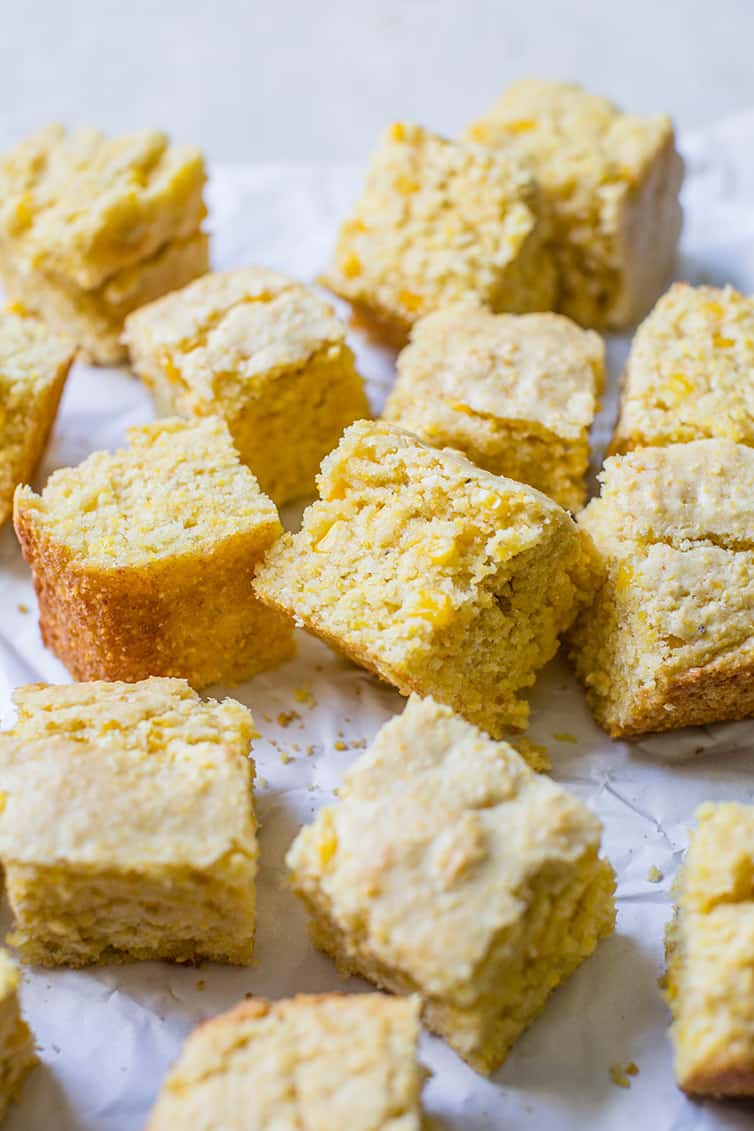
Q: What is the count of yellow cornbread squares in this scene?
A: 15